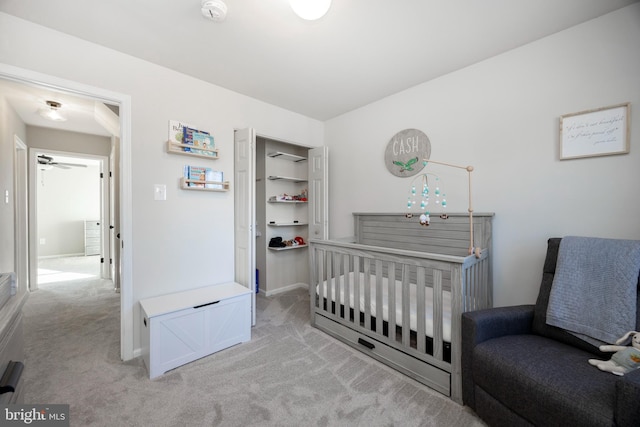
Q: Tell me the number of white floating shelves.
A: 5